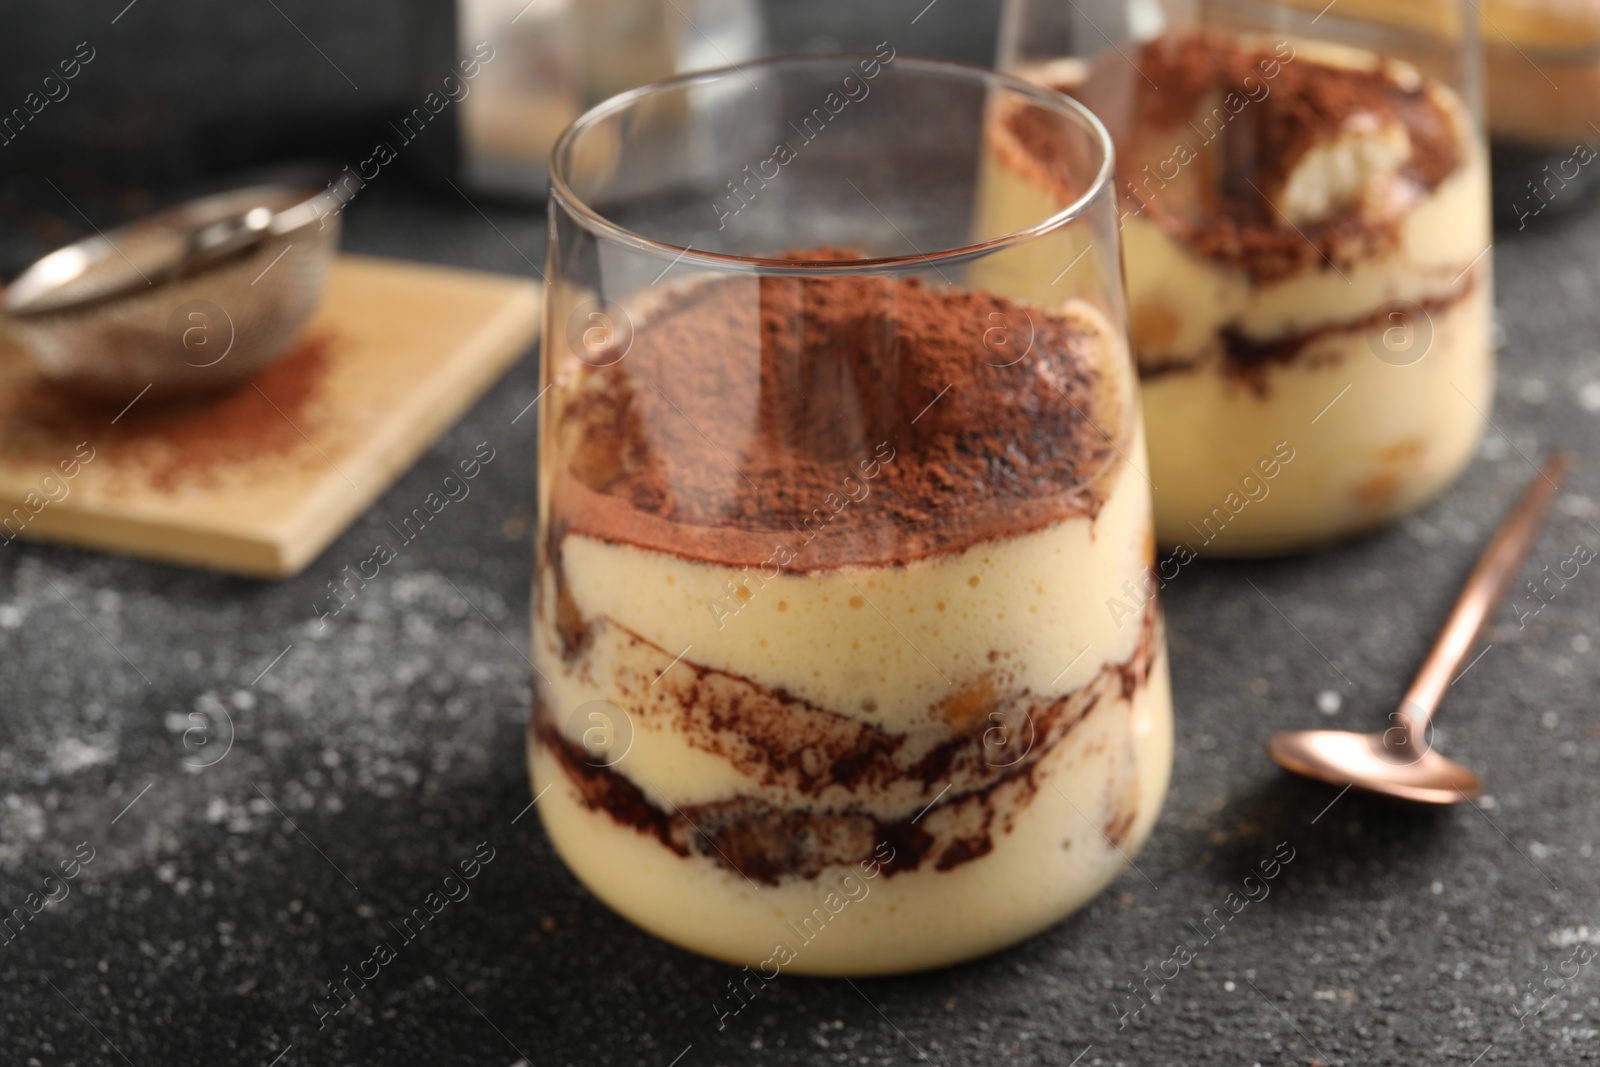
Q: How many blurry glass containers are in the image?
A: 1